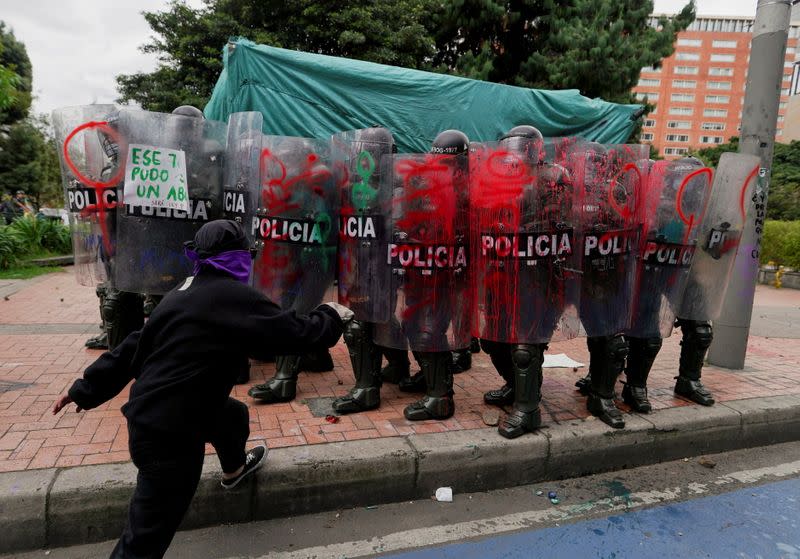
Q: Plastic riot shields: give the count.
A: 10